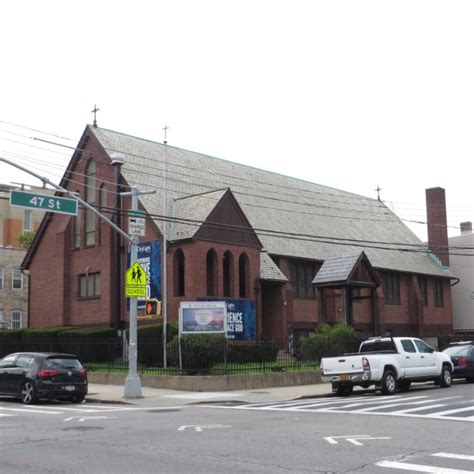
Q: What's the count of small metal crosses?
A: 3